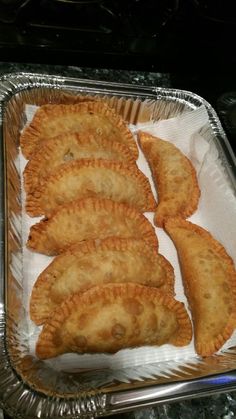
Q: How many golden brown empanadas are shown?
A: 8